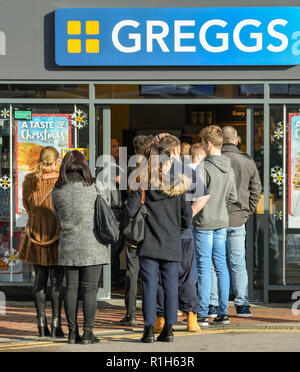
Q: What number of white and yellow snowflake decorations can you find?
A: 9